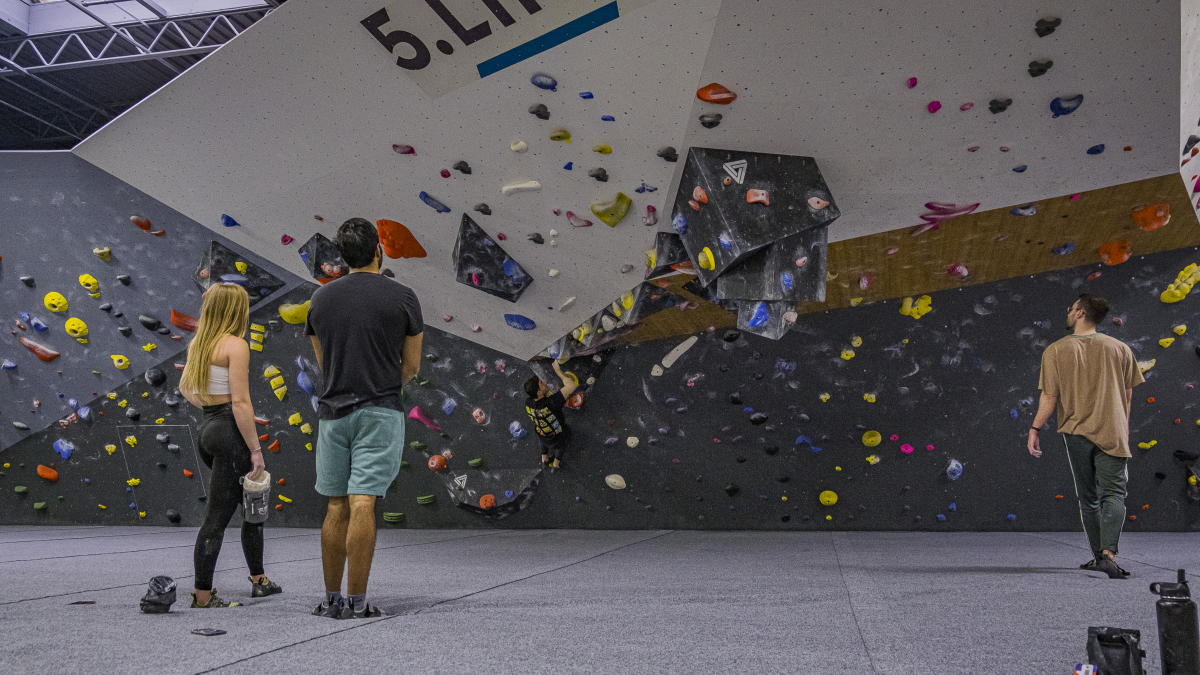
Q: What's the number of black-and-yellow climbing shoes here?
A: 2